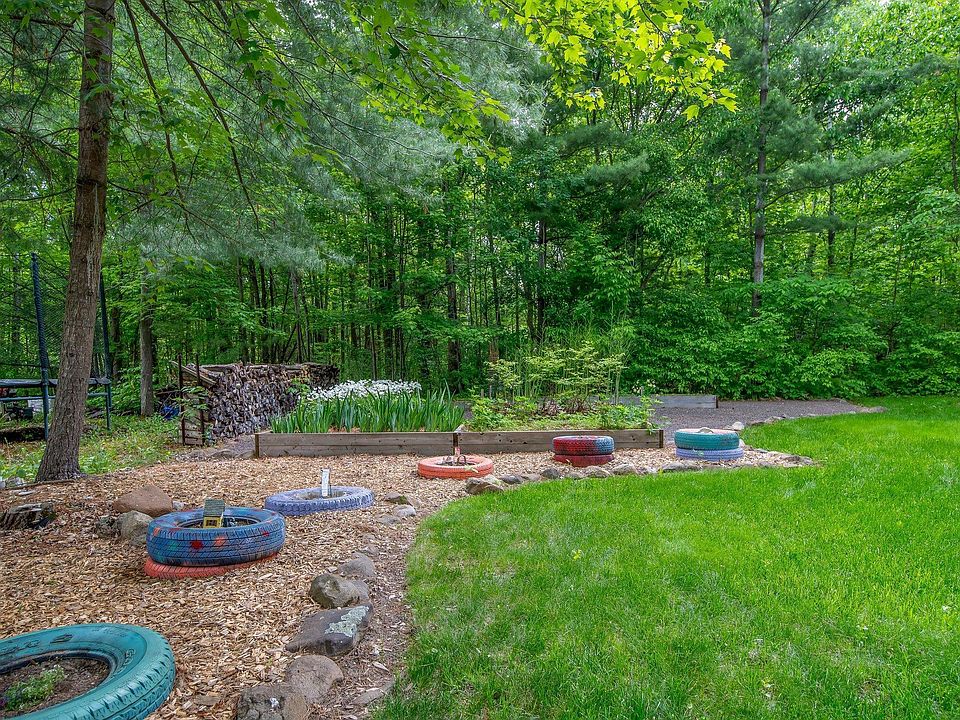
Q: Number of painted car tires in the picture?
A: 9